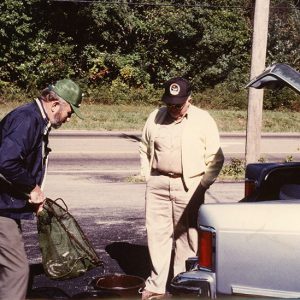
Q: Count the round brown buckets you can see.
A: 1